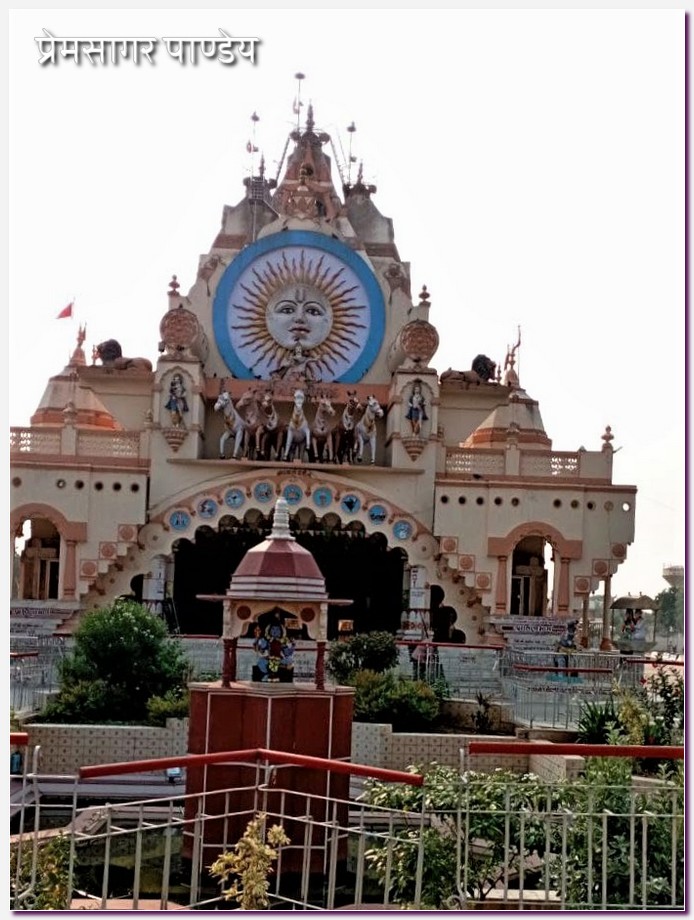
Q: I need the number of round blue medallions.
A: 9